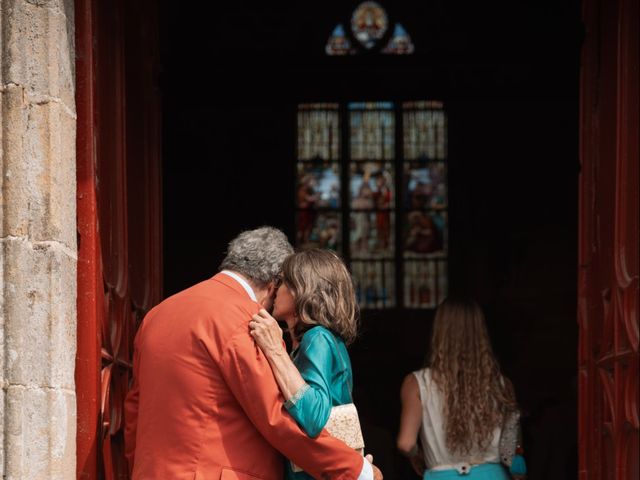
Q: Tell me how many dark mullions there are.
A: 2